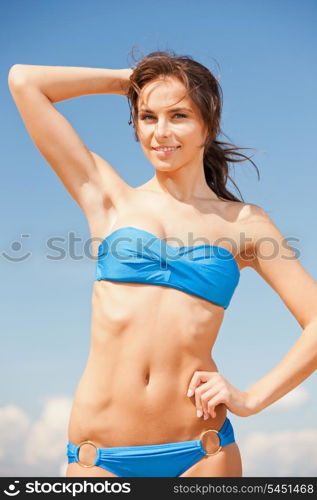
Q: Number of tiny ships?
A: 0